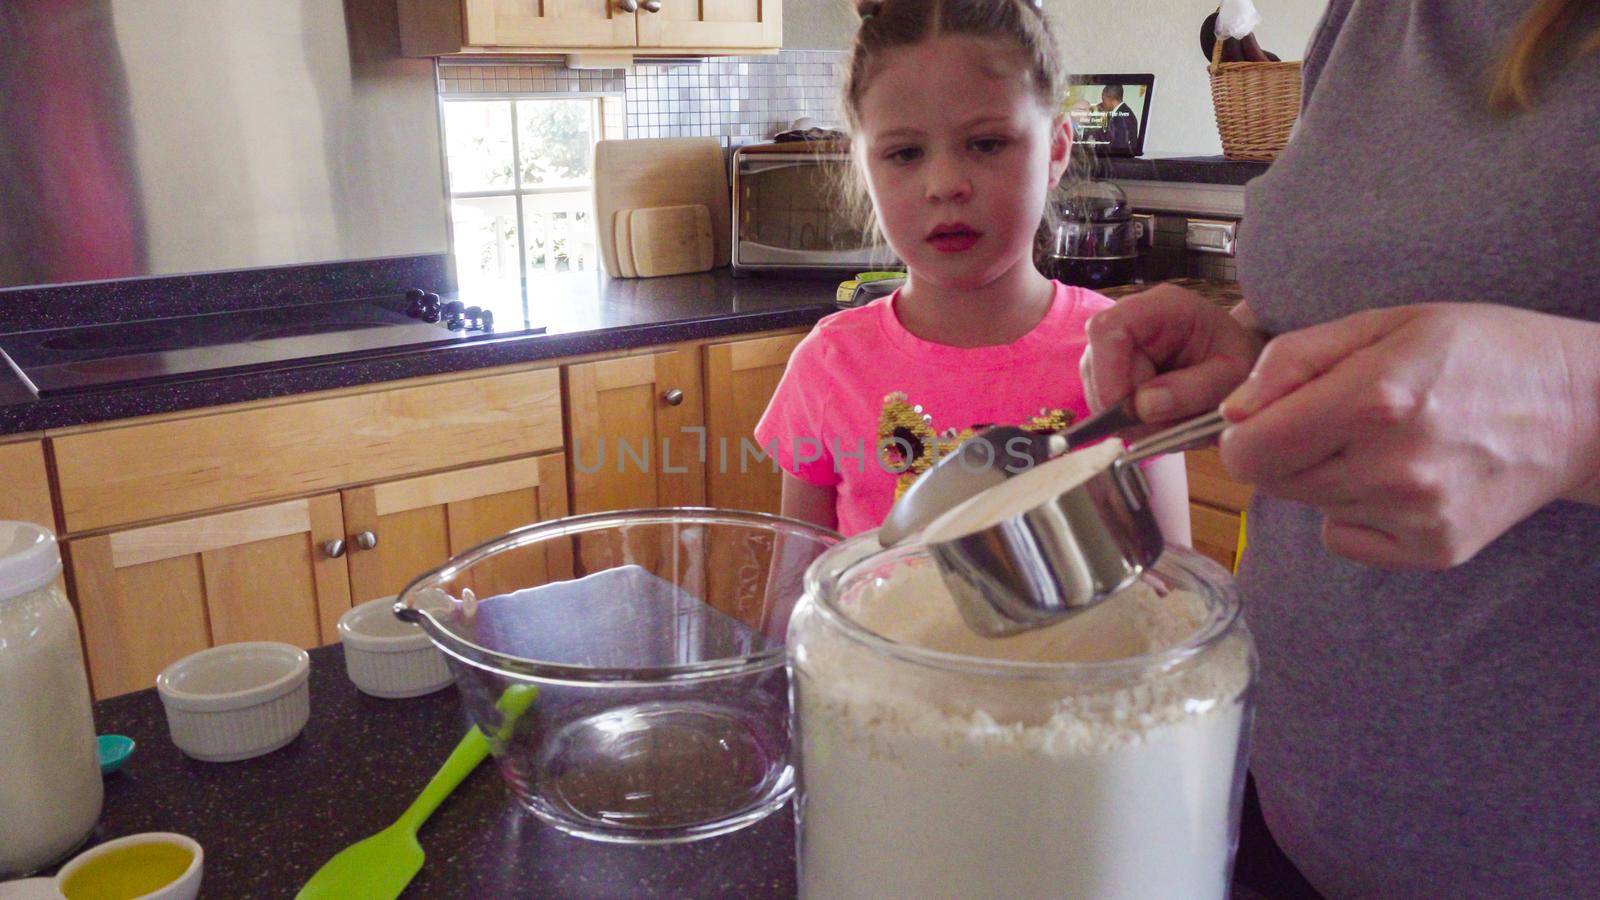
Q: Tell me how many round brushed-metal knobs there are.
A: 5